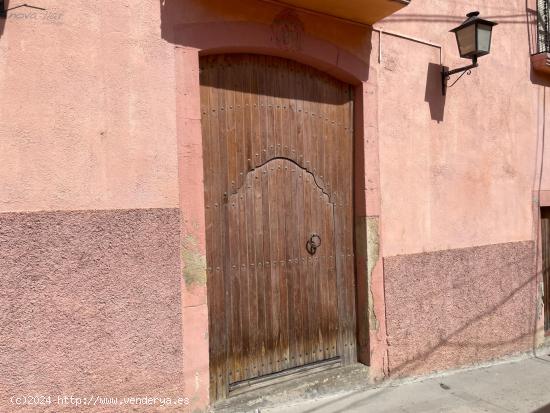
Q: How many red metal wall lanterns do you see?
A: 0